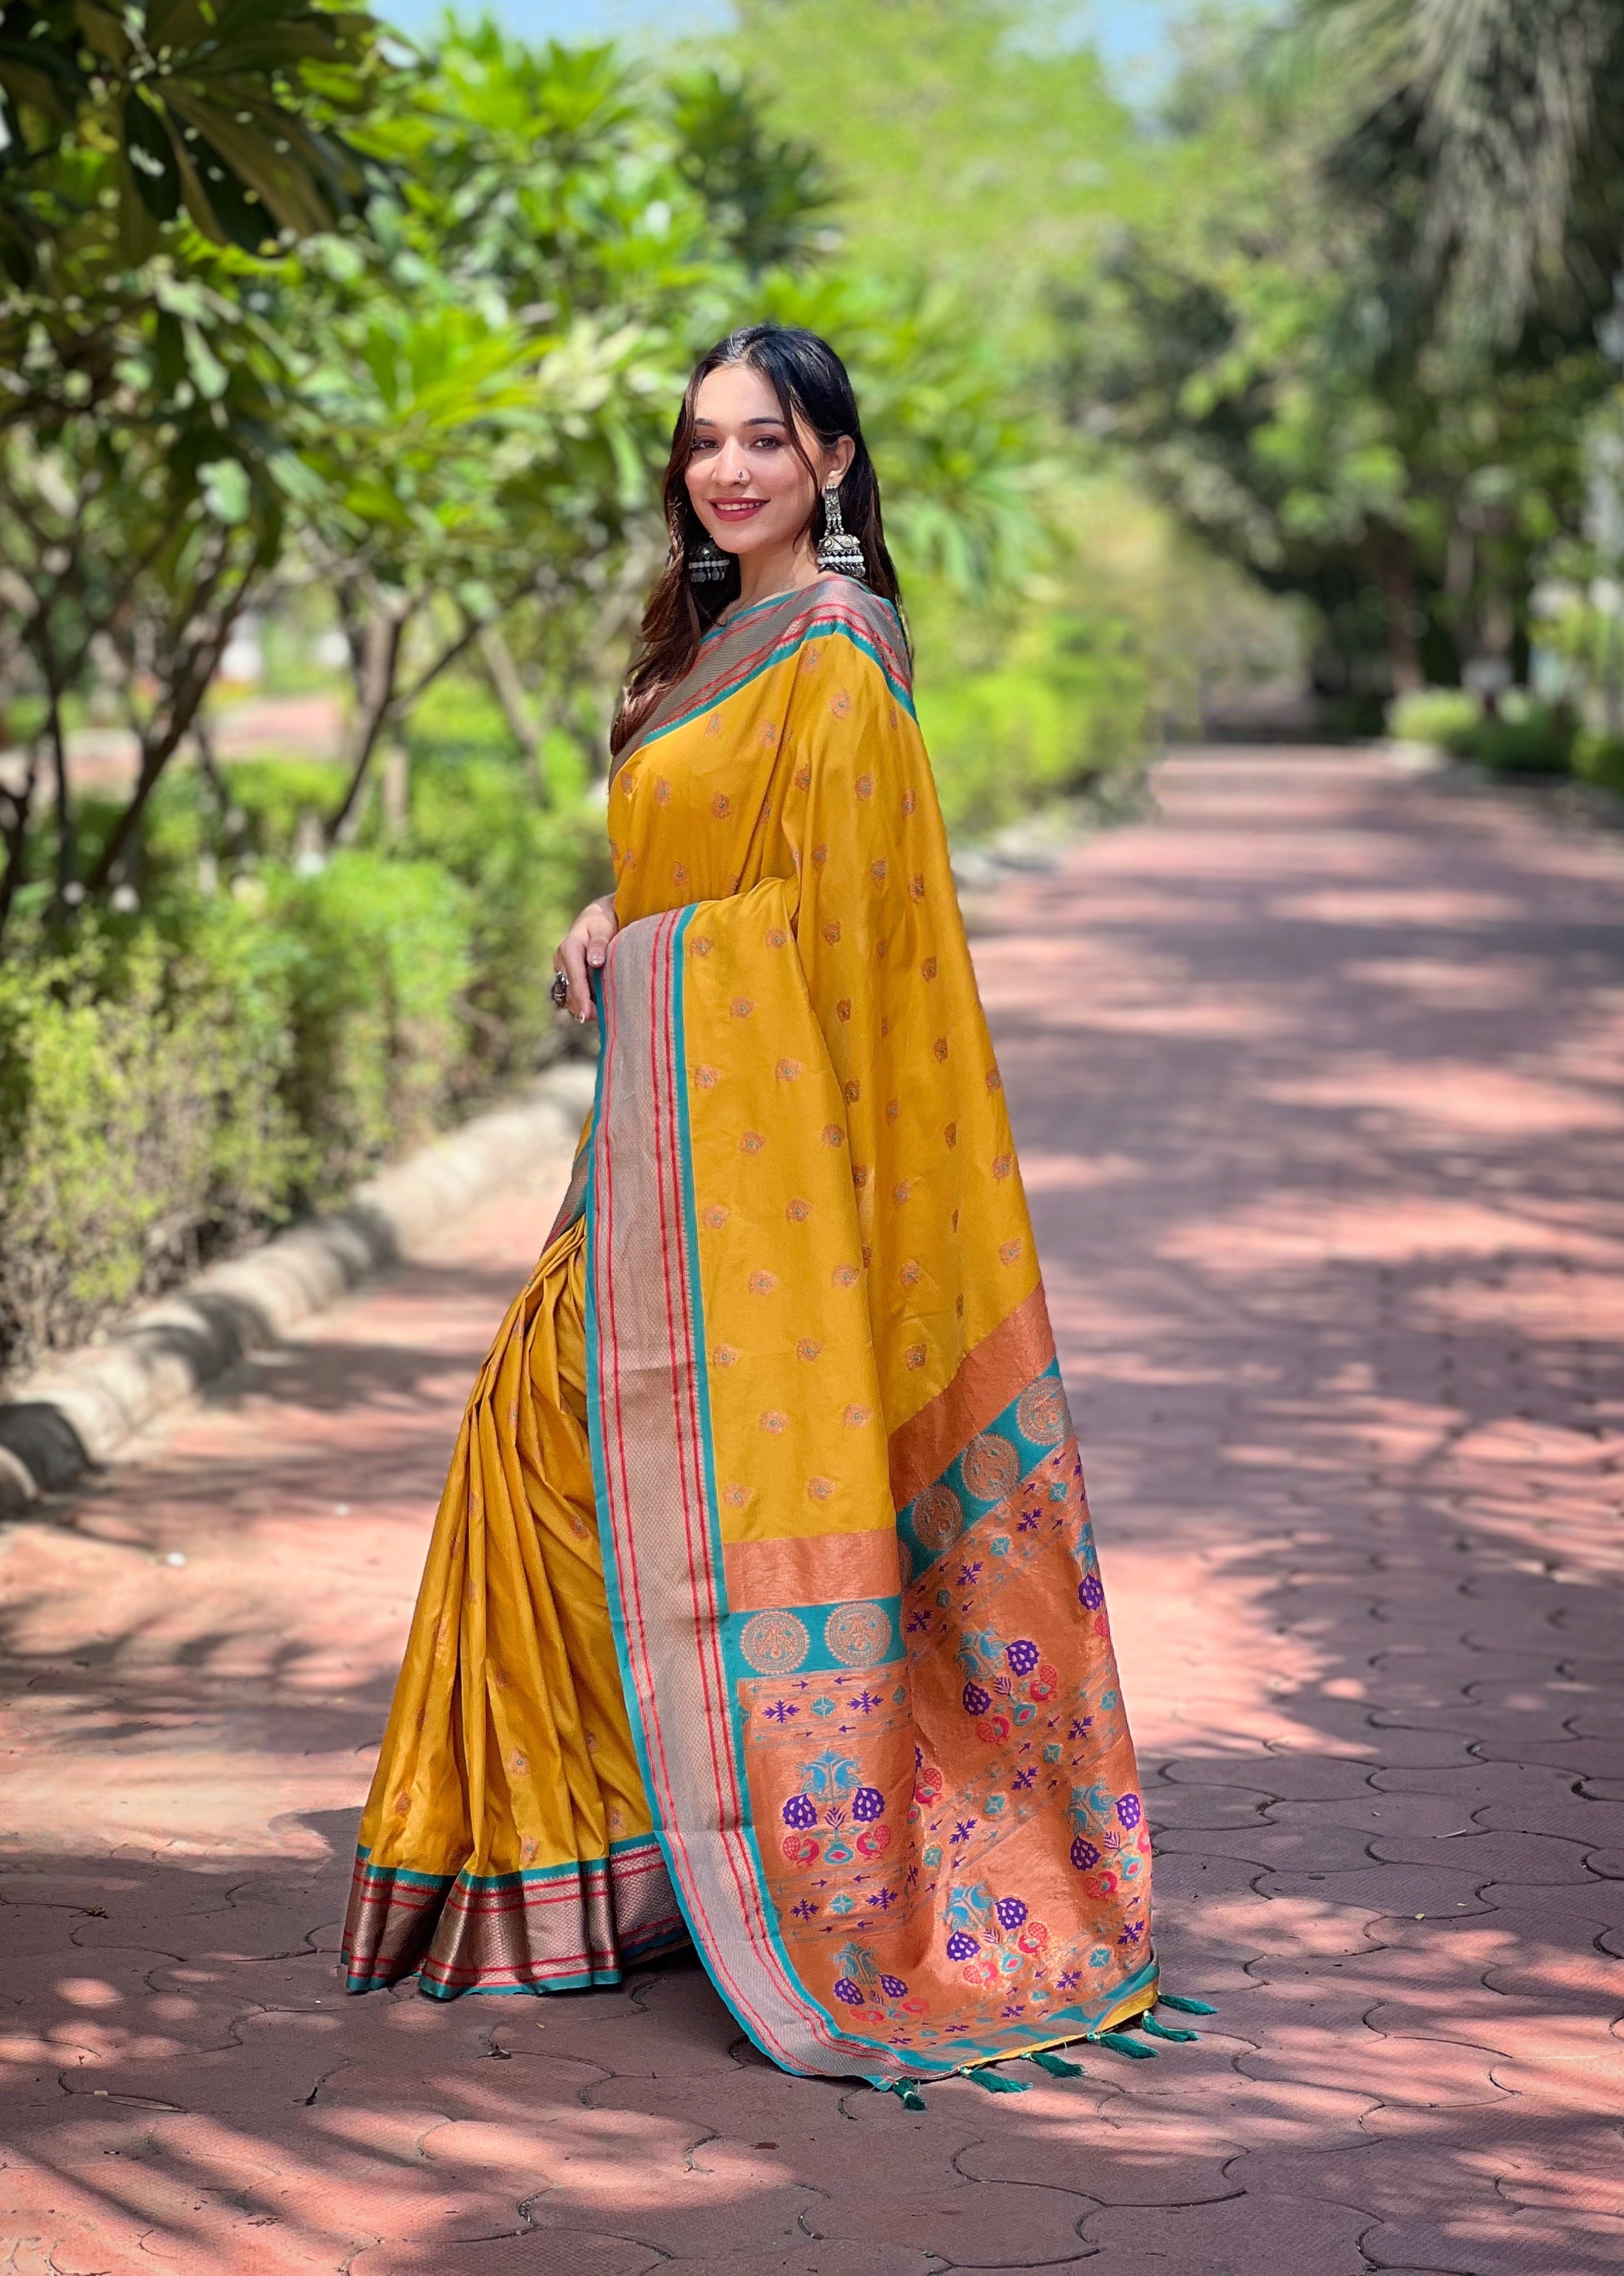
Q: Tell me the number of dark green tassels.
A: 6